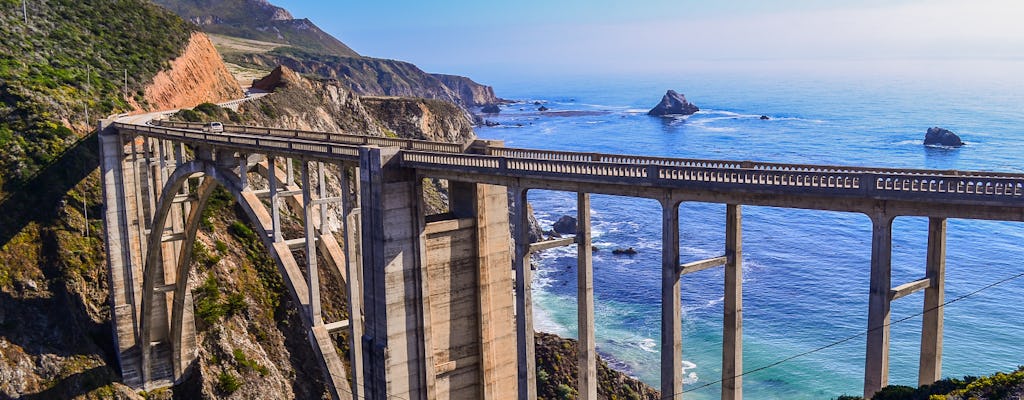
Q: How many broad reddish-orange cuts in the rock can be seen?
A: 1